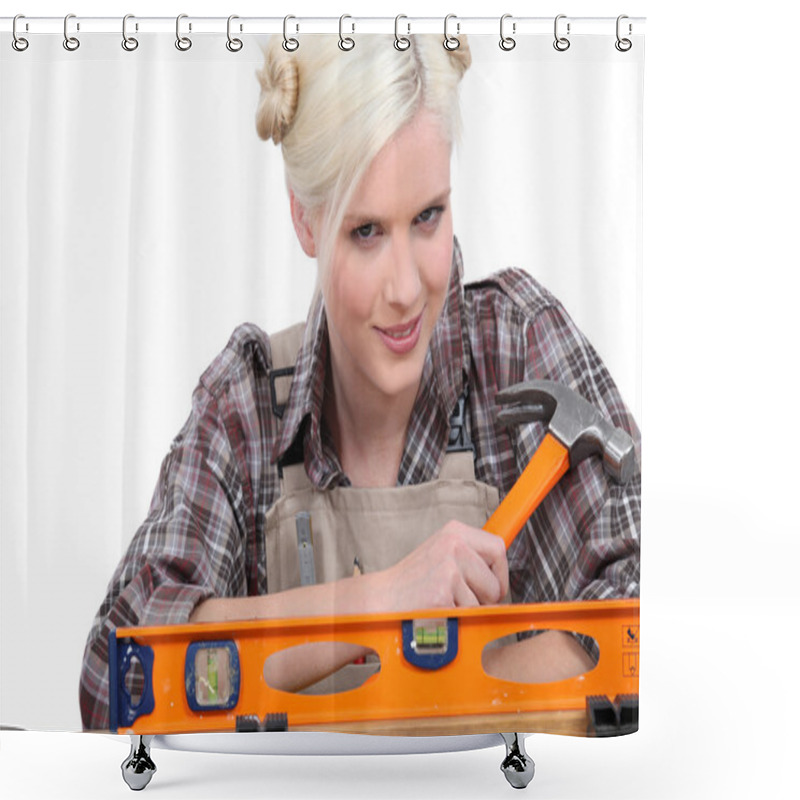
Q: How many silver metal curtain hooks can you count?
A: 12